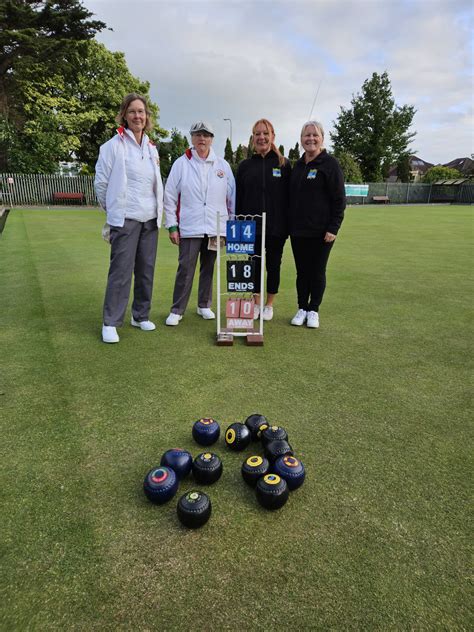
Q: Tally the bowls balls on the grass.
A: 12